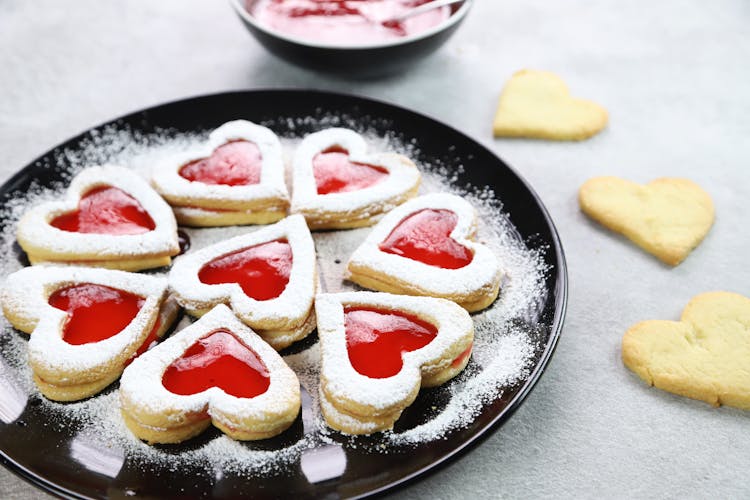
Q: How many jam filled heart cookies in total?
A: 8